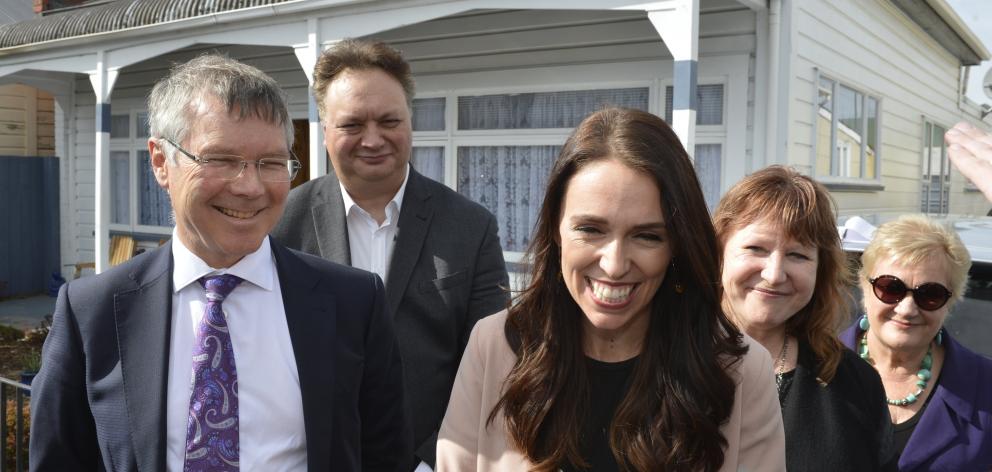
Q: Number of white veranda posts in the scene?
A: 3